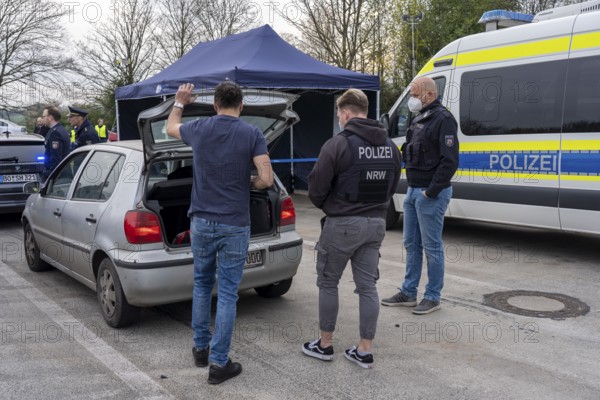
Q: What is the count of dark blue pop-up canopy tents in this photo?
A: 1